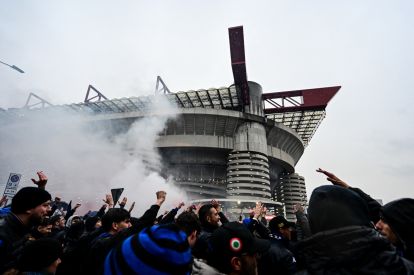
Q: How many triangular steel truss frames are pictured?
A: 3